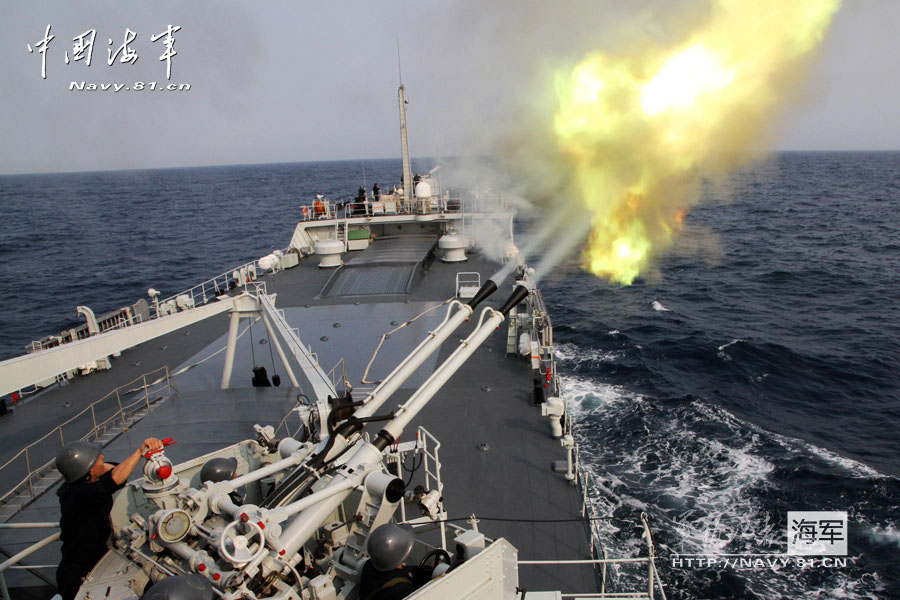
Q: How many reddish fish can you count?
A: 0